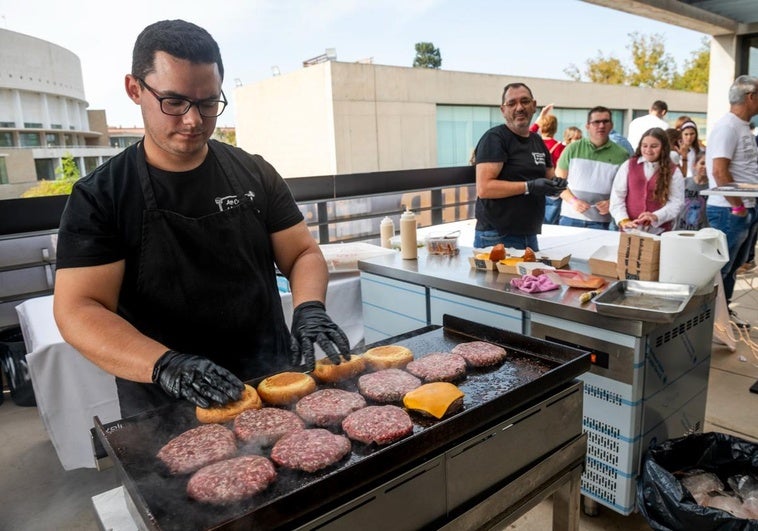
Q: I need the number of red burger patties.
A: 9